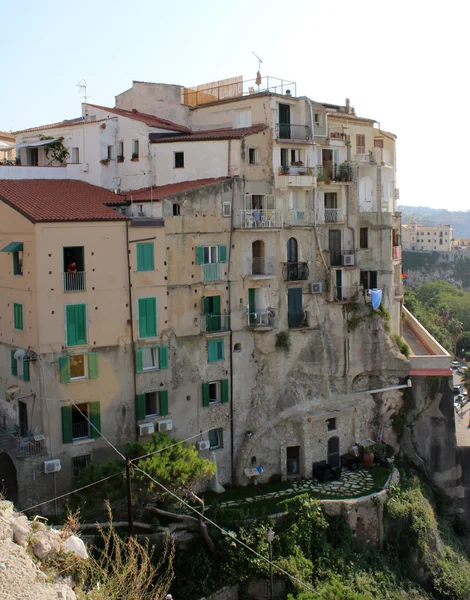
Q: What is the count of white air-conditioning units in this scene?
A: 6